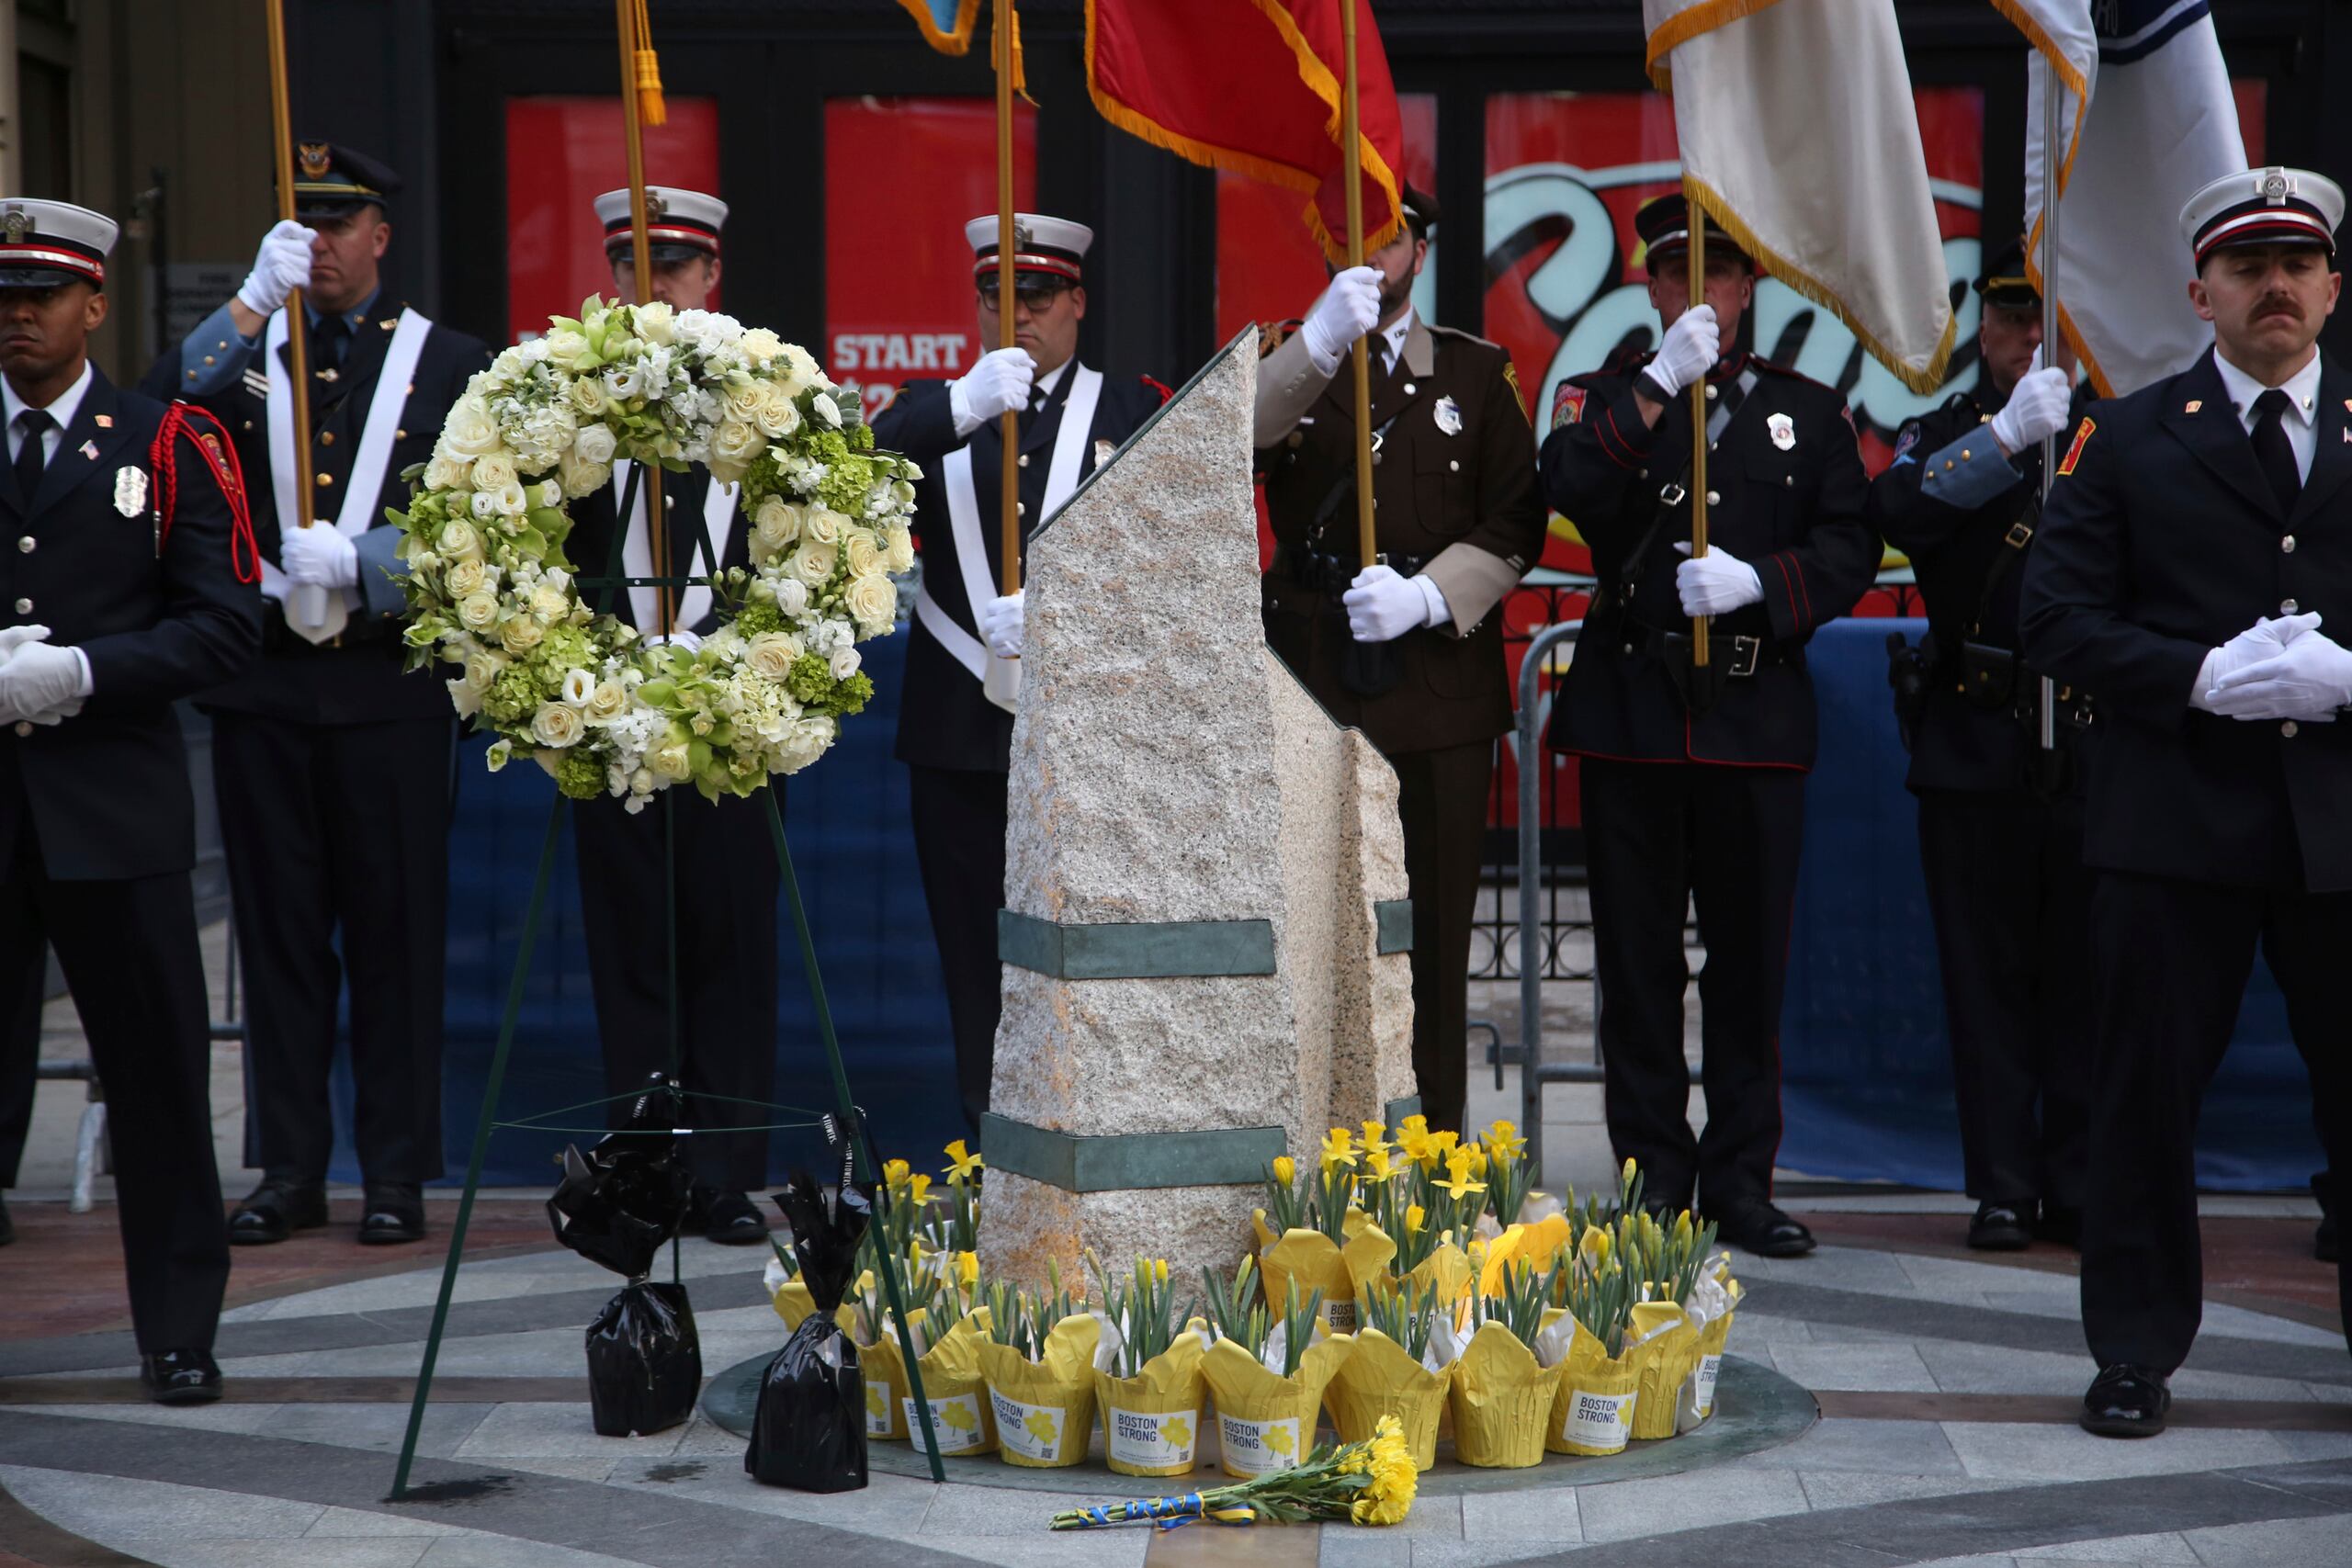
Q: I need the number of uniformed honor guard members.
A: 8